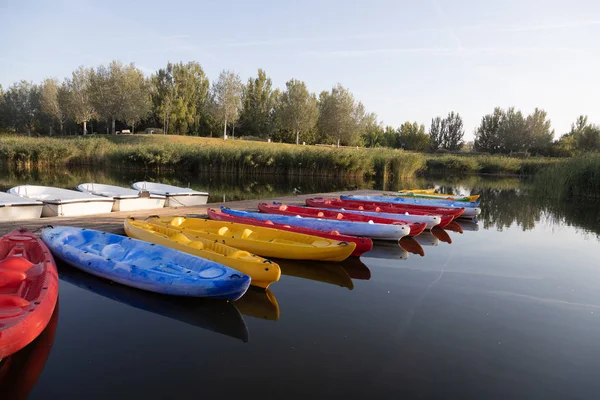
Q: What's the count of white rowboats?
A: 4